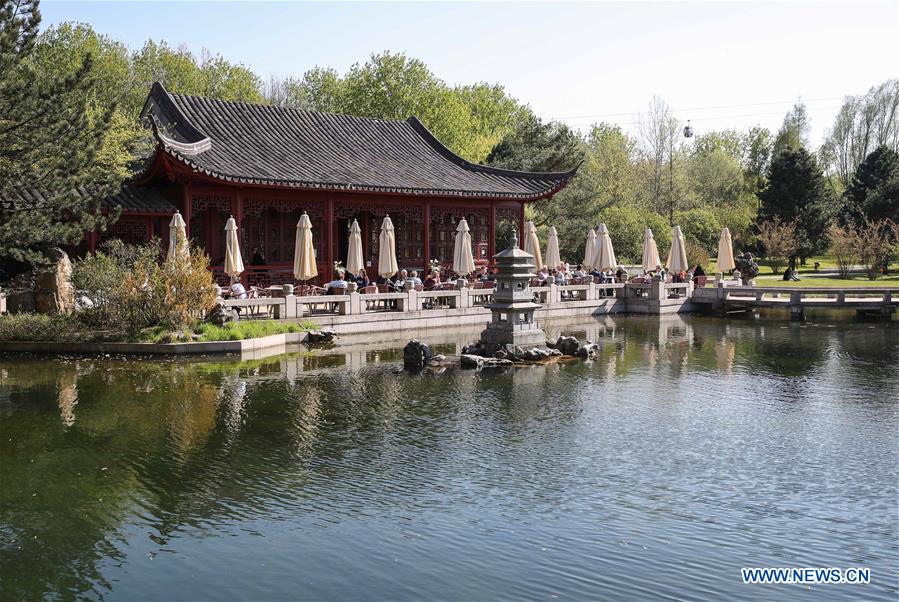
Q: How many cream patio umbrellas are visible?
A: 13